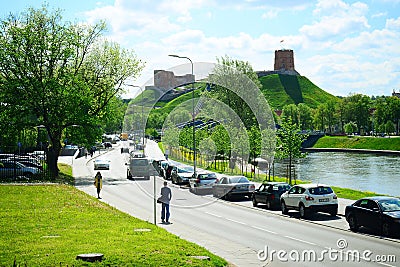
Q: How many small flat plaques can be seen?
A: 4